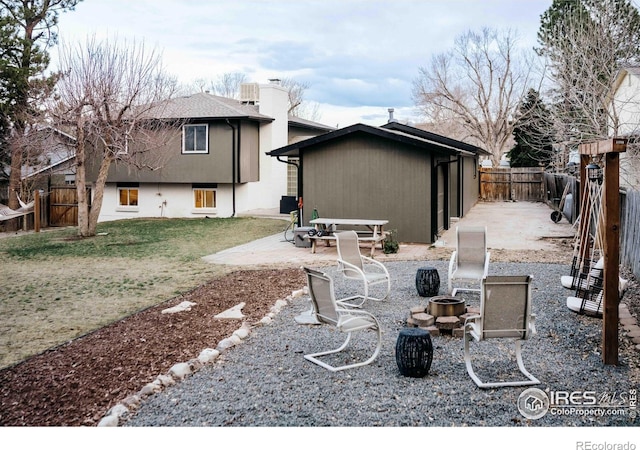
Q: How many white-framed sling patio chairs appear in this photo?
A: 4